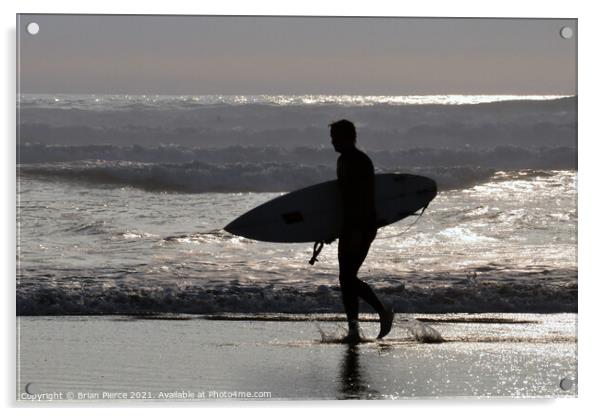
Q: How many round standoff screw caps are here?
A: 4